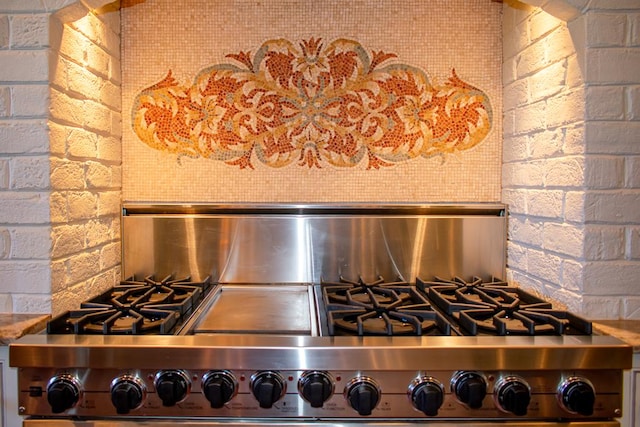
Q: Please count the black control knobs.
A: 11